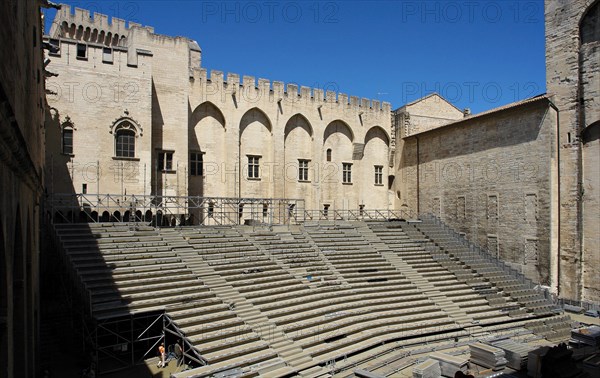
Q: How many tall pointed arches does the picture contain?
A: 5